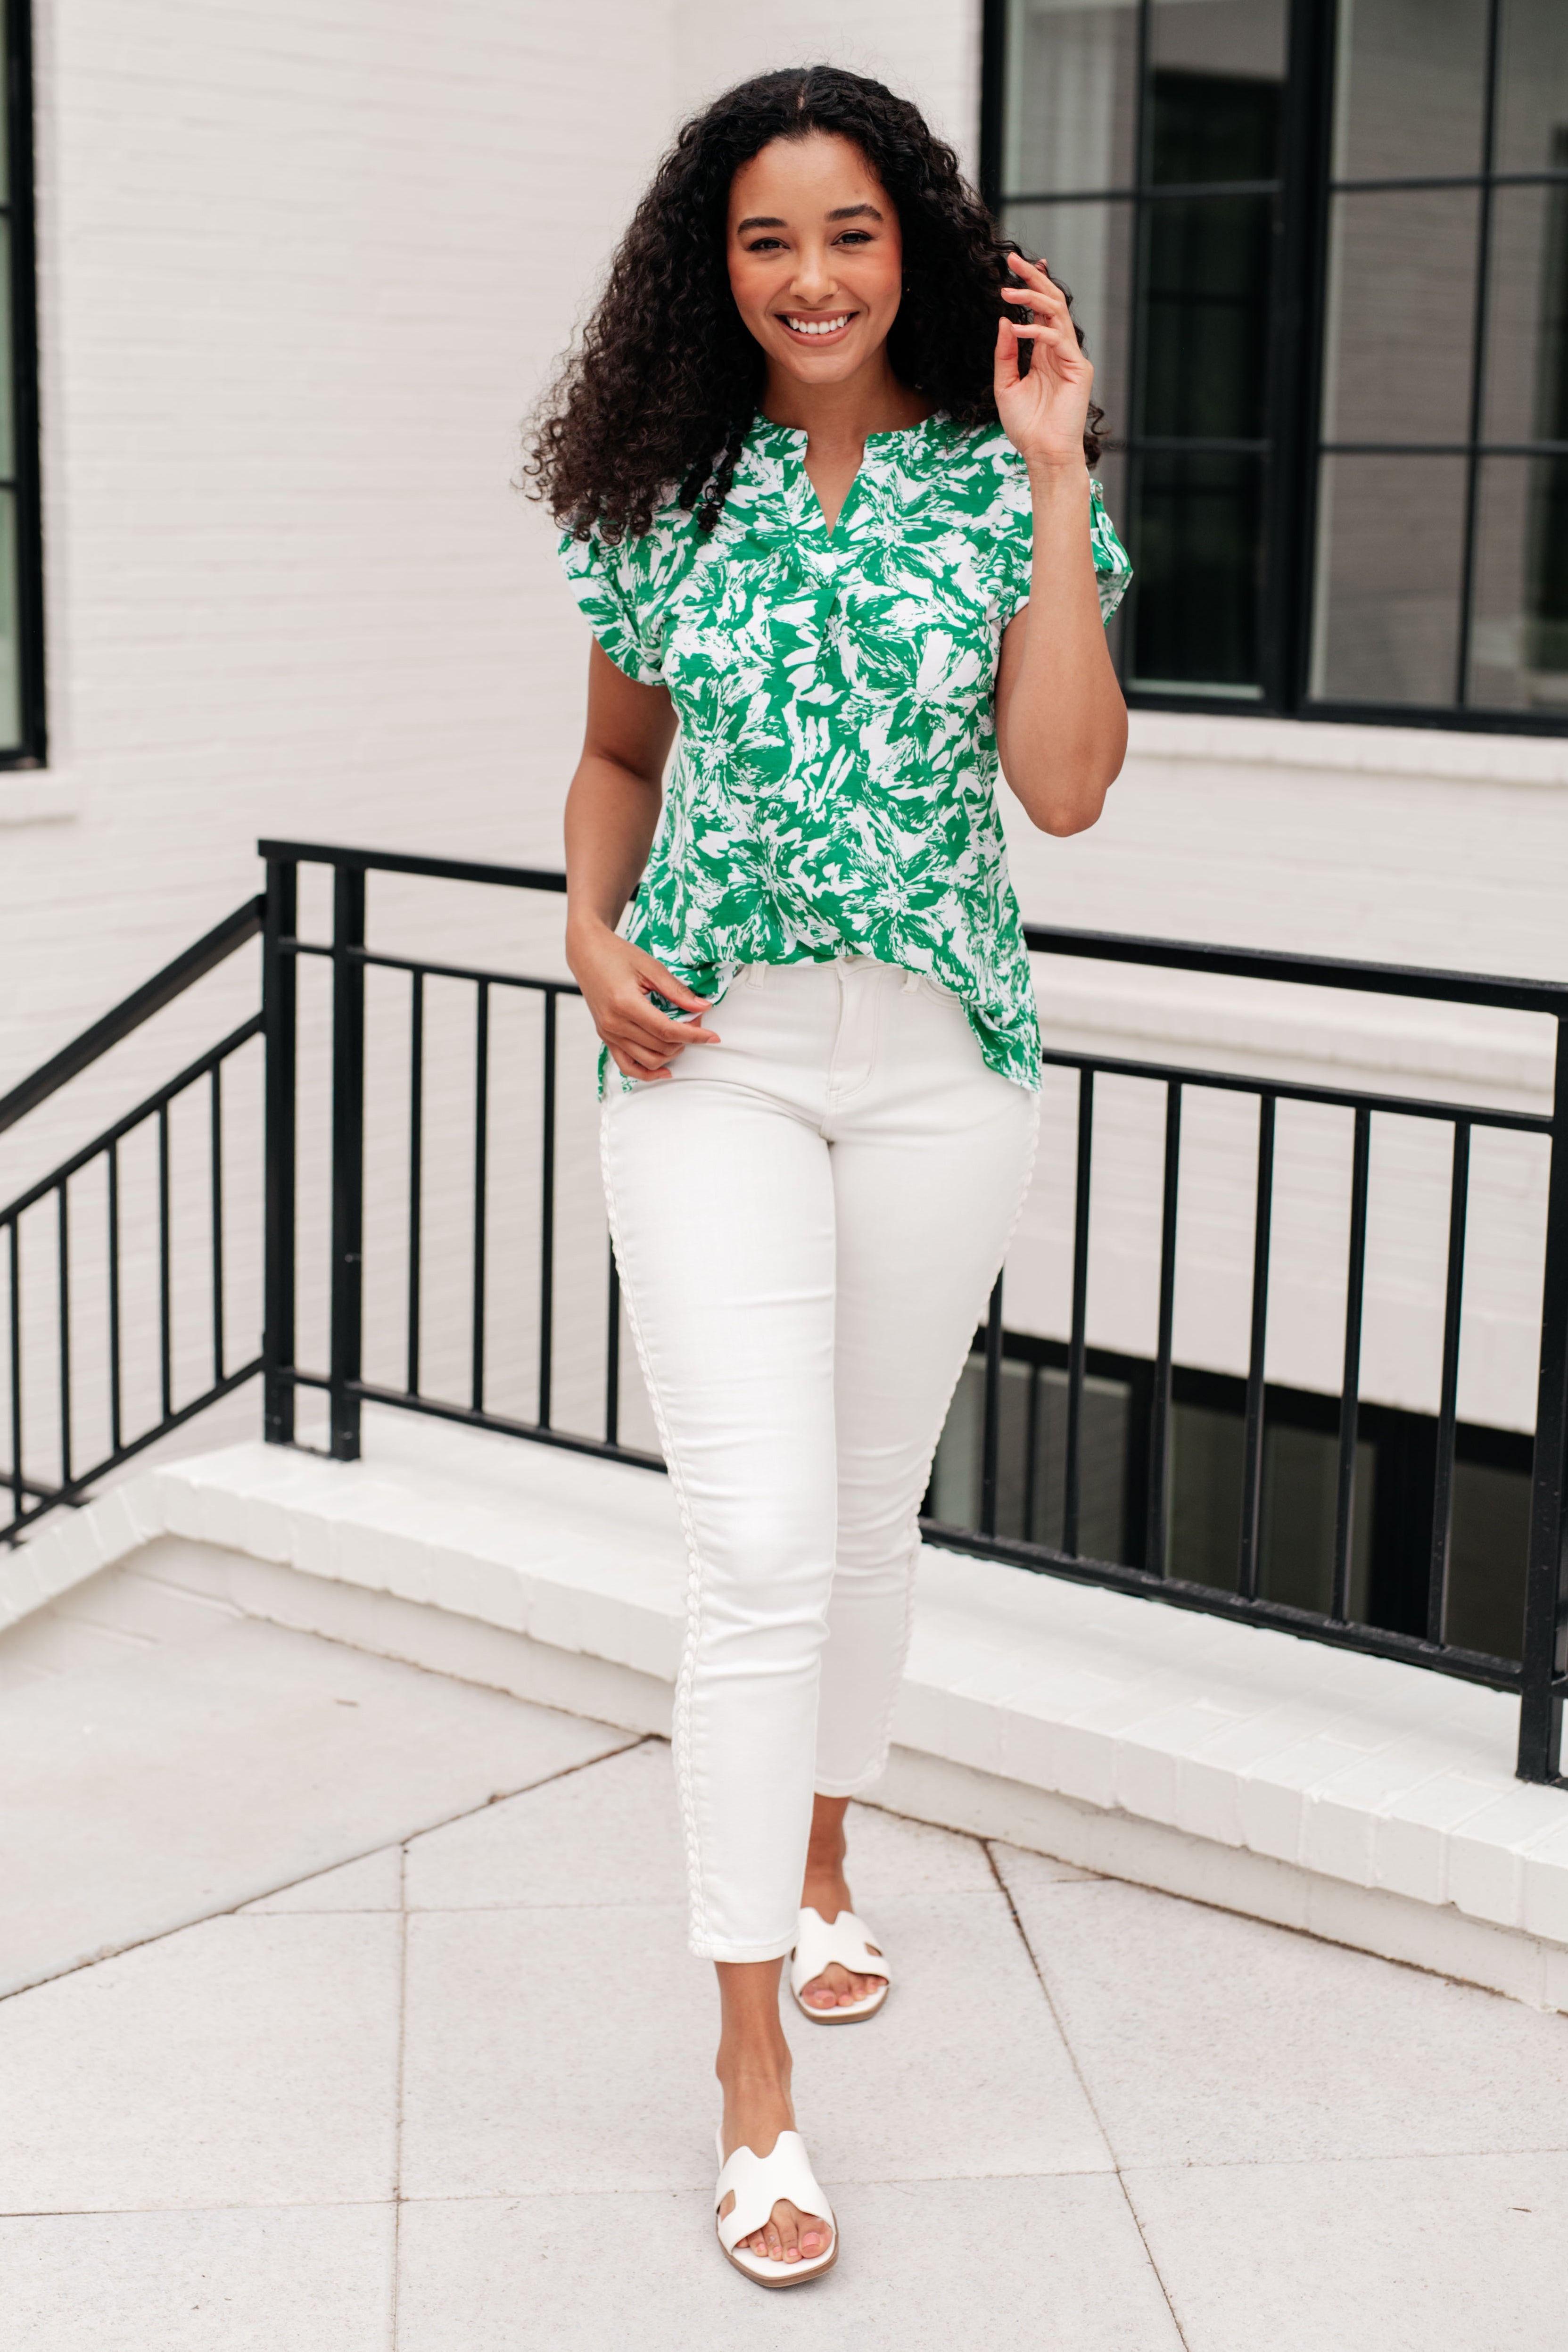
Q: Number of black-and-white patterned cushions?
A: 0